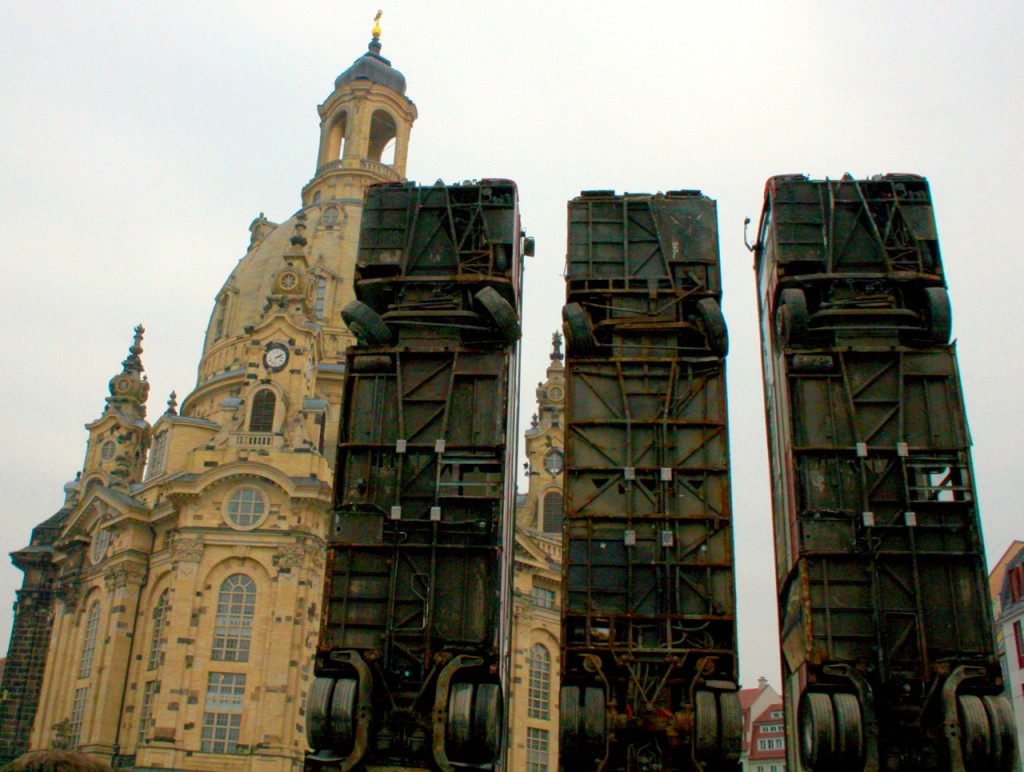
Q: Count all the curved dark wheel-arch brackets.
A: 4